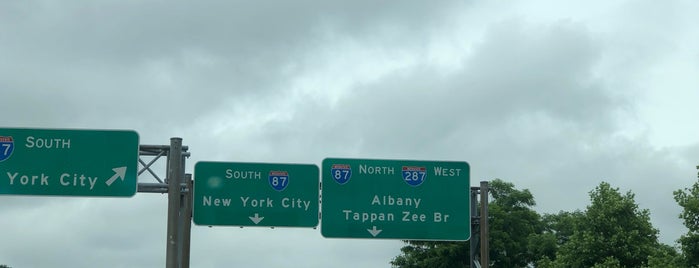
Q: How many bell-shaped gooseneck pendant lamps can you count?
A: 0